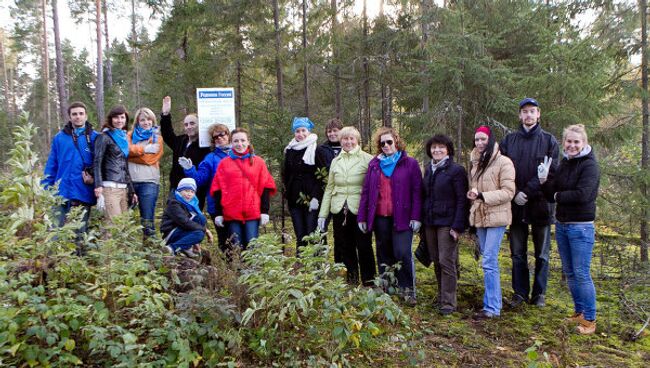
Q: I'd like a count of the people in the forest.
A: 15